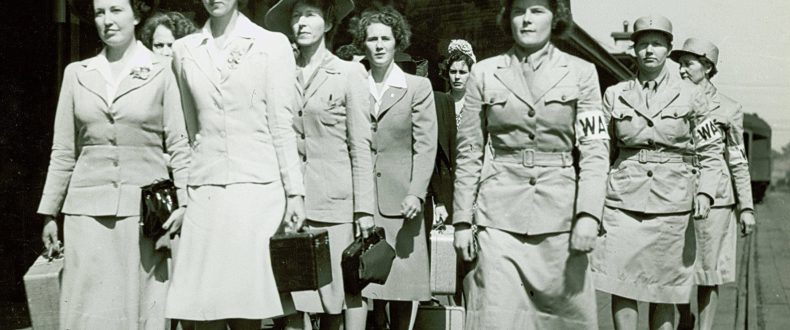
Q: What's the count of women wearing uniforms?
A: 3